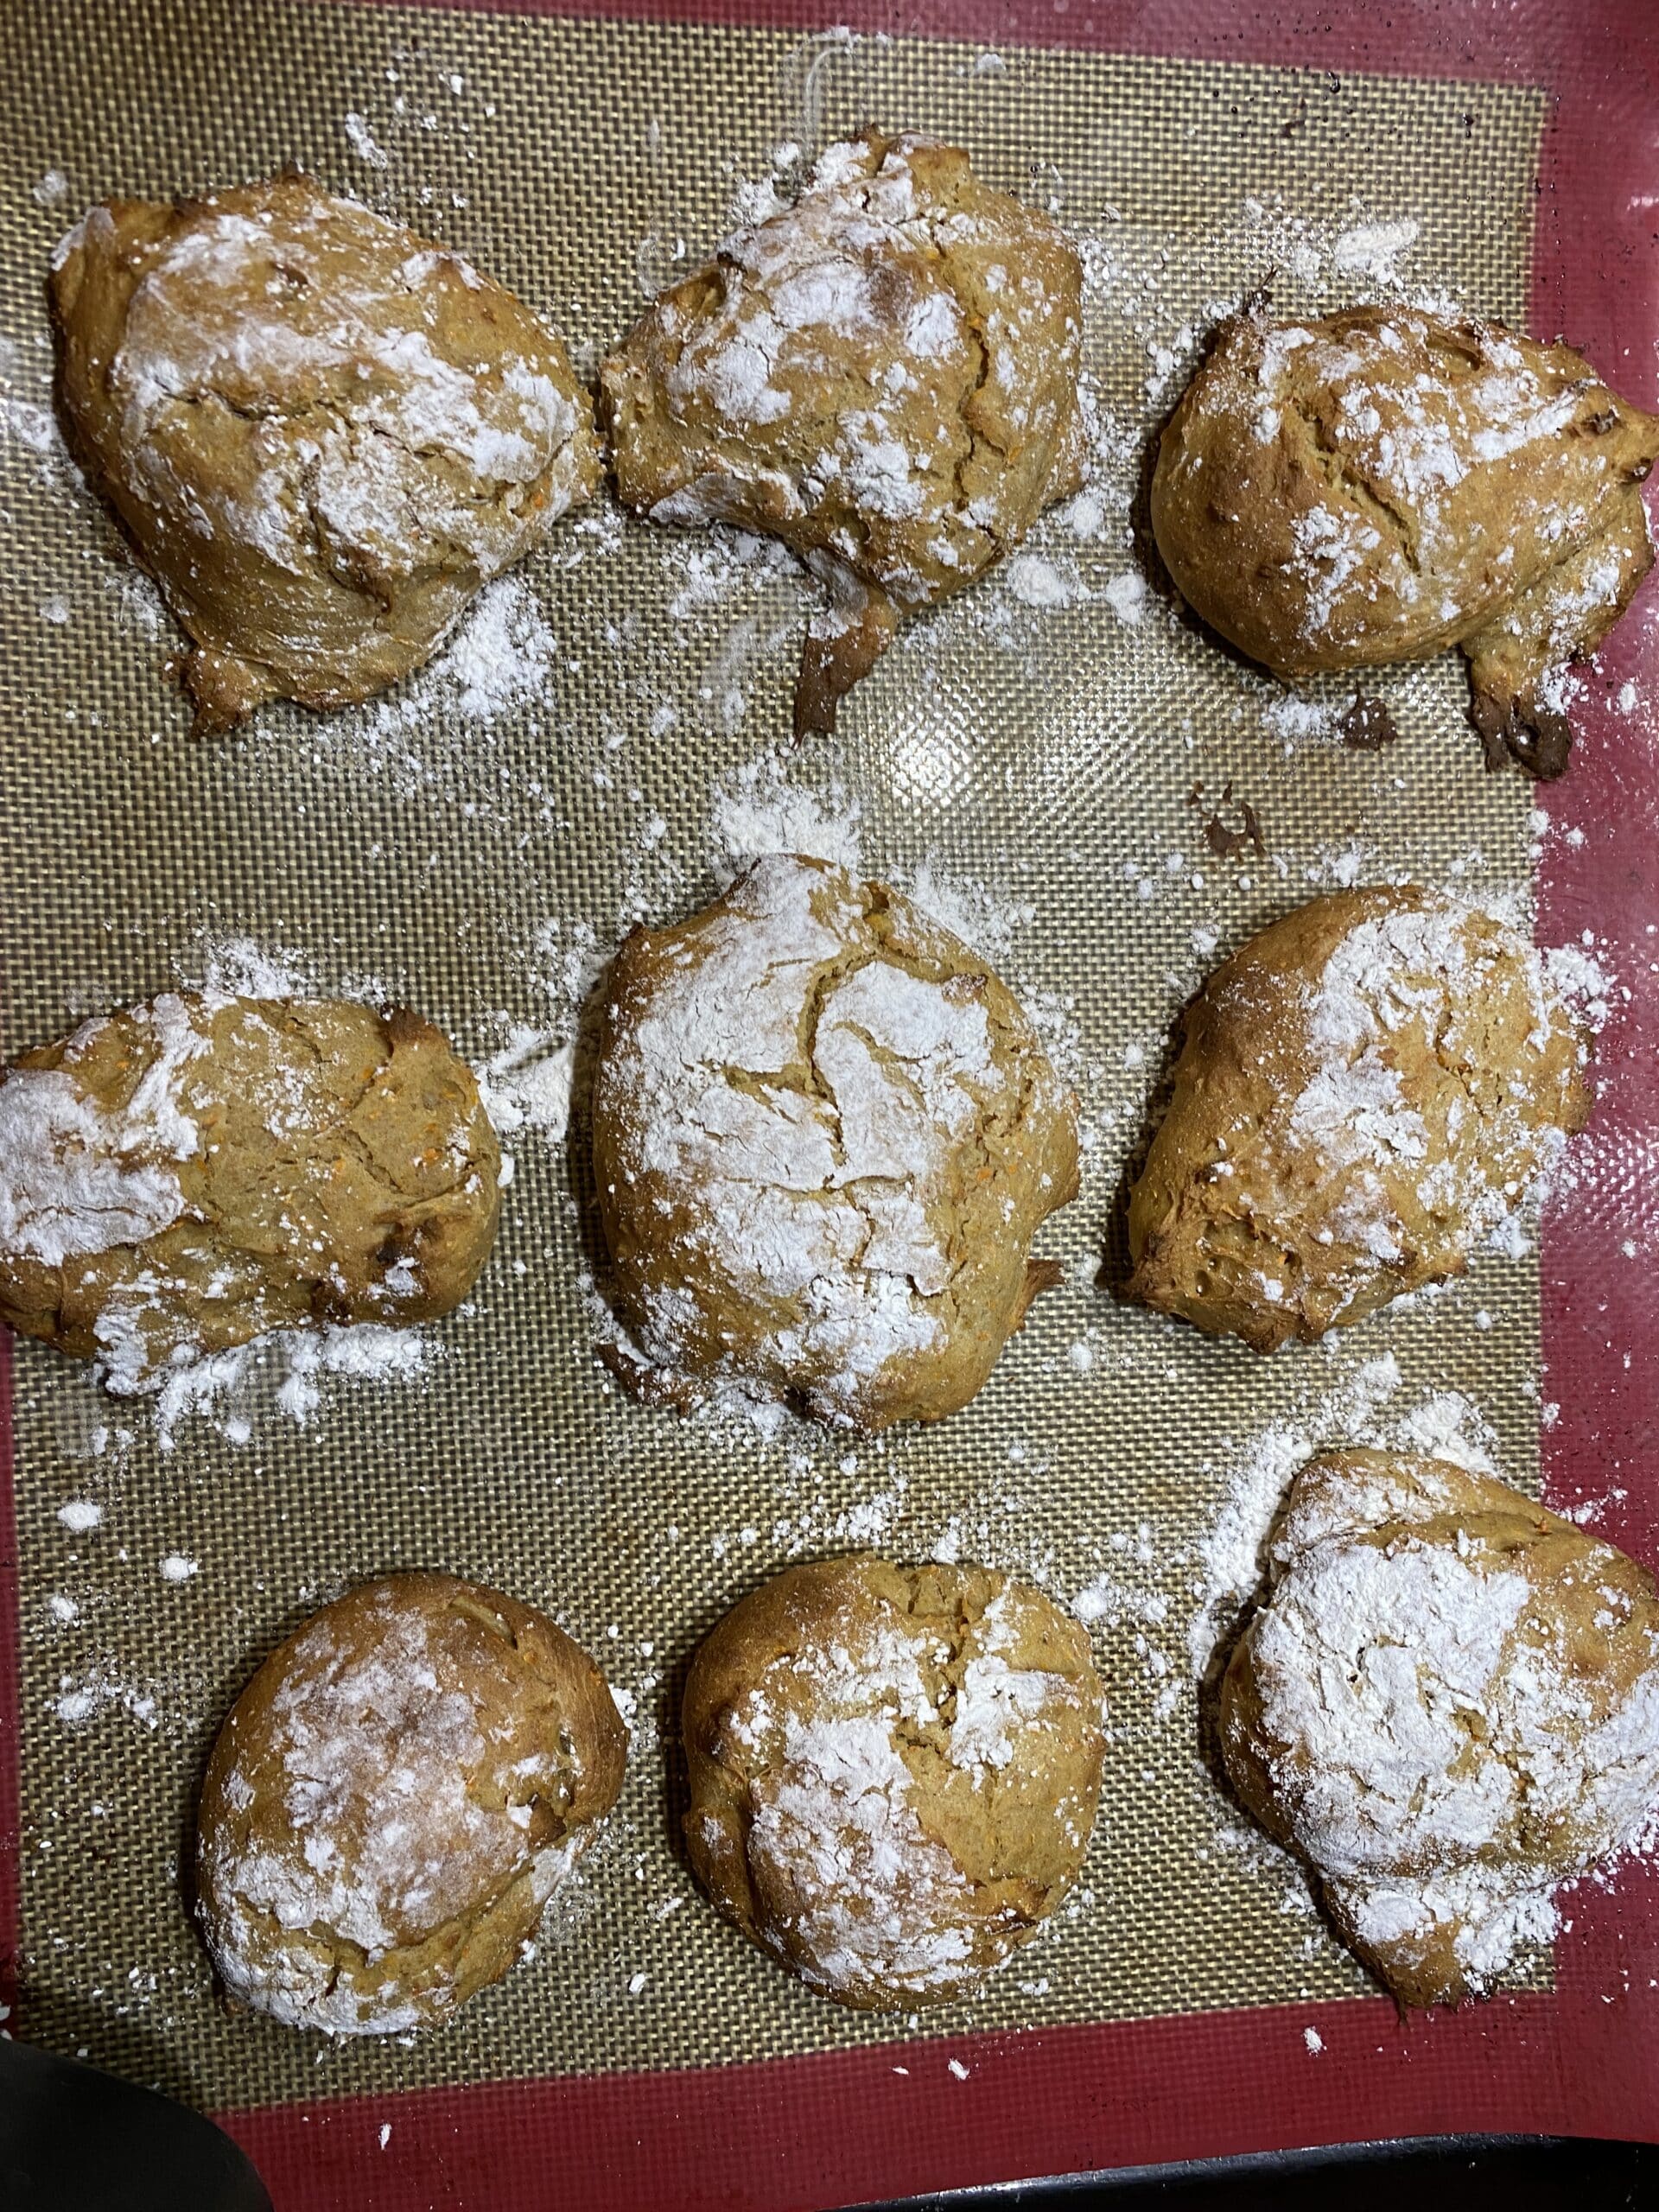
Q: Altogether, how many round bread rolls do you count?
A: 9